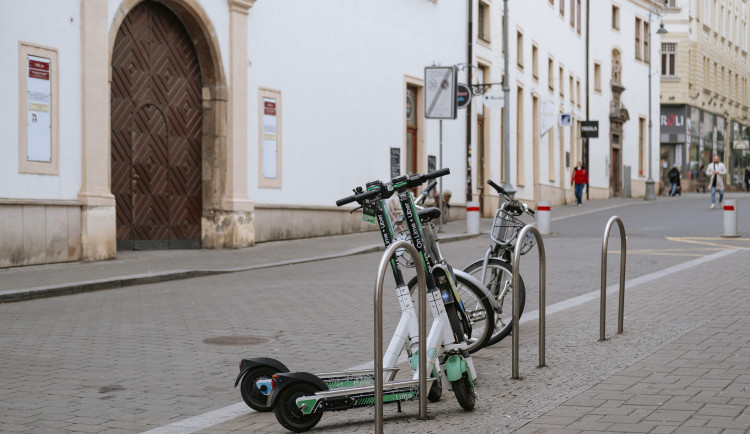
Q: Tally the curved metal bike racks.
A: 3